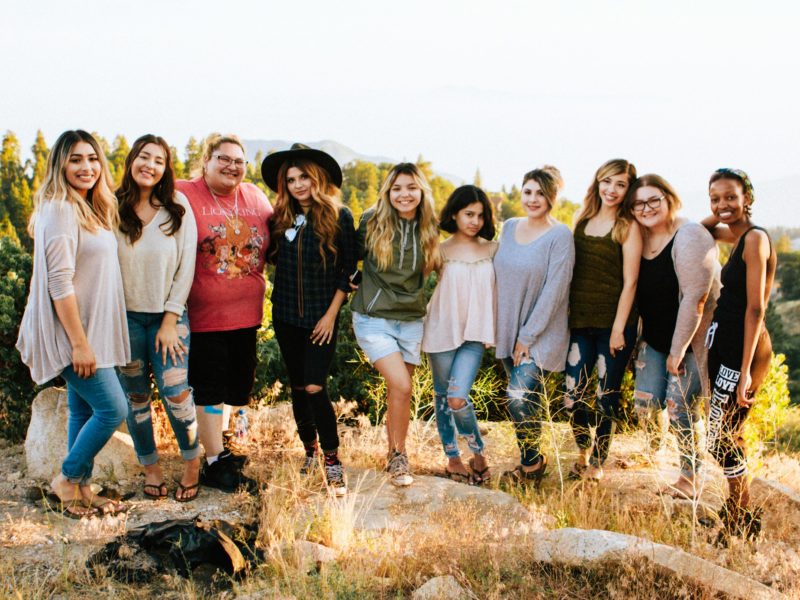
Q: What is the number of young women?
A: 10